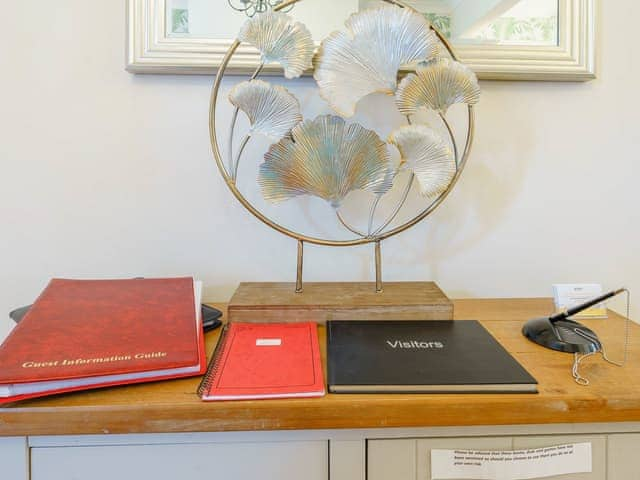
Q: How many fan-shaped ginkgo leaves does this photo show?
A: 6